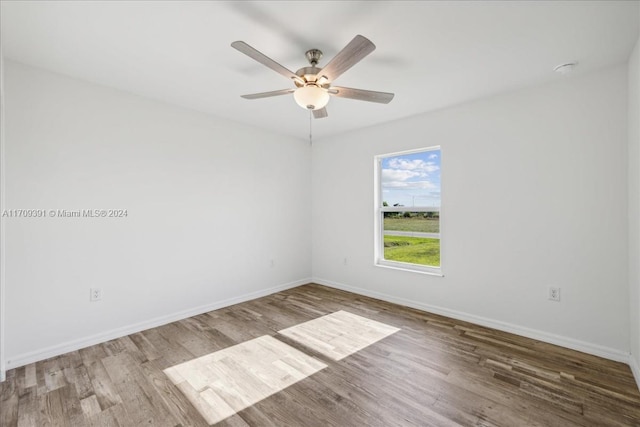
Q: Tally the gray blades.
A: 5